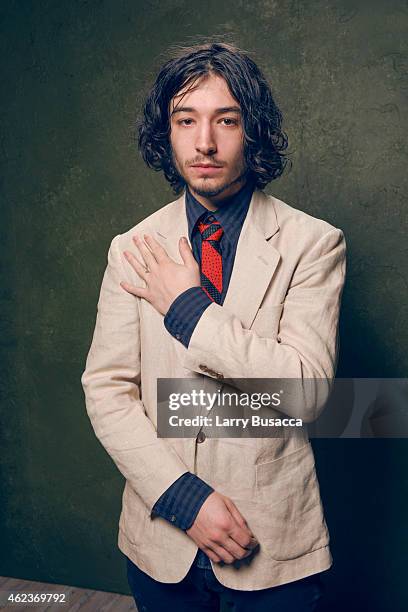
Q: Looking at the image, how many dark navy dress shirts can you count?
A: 1